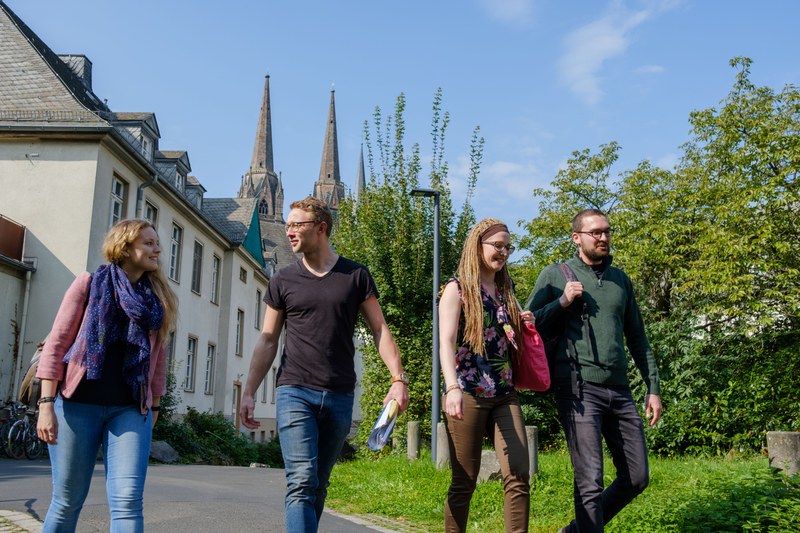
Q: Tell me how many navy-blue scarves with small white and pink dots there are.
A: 1